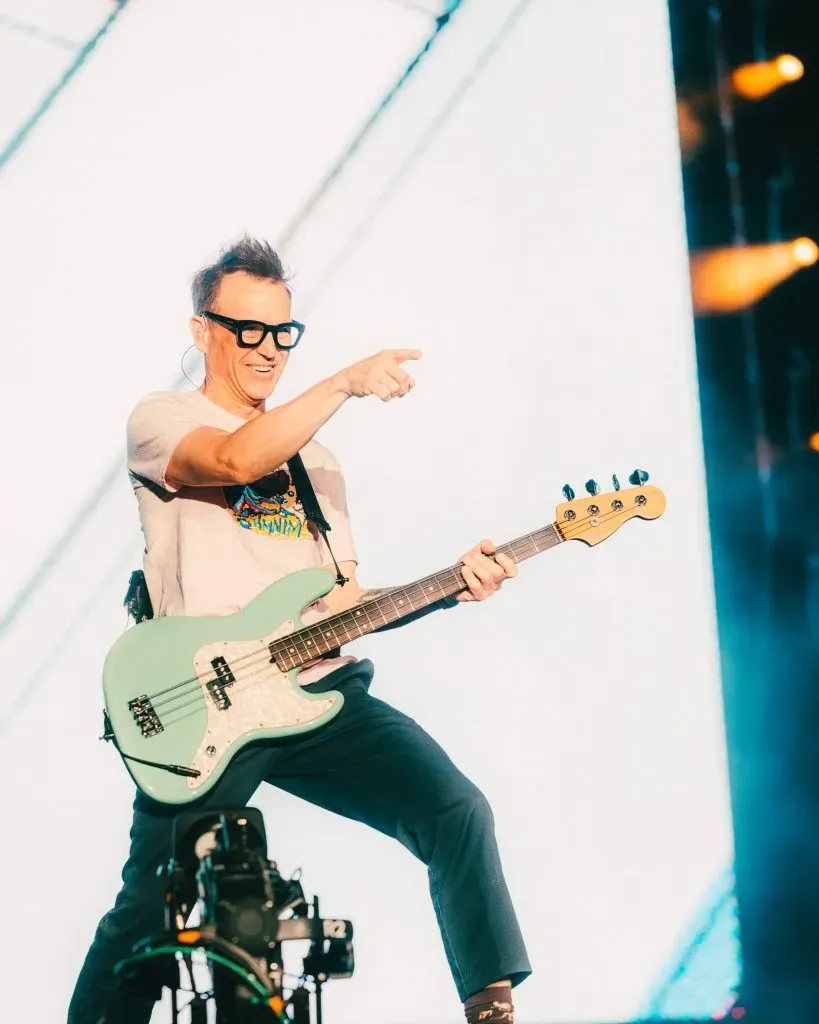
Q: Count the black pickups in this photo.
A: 2